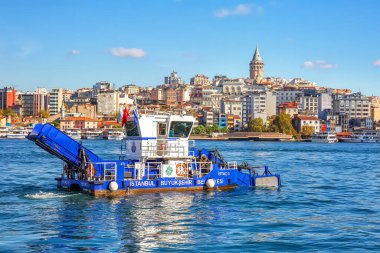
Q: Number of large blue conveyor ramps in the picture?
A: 1